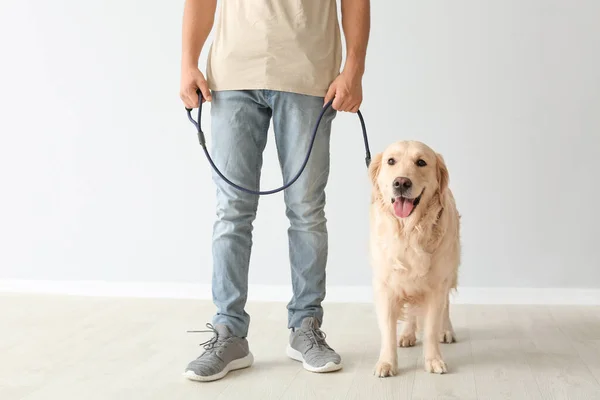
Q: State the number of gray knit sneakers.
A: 2